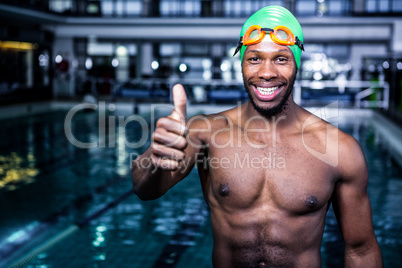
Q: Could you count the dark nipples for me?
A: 2